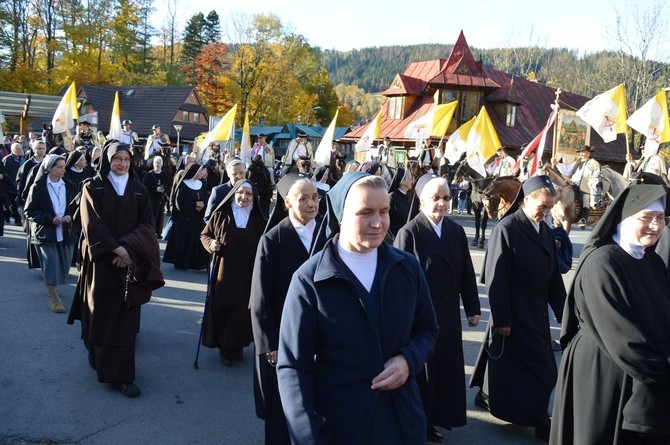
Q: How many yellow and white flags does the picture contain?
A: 11